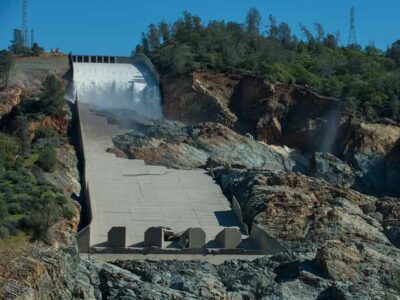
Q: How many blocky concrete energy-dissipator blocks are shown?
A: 4